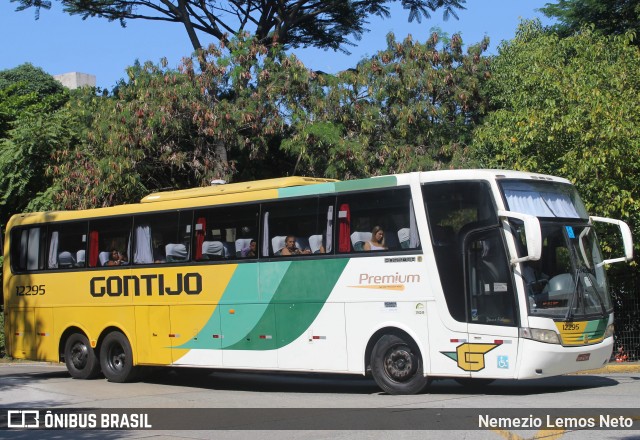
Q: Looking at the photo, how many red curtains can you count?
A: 3